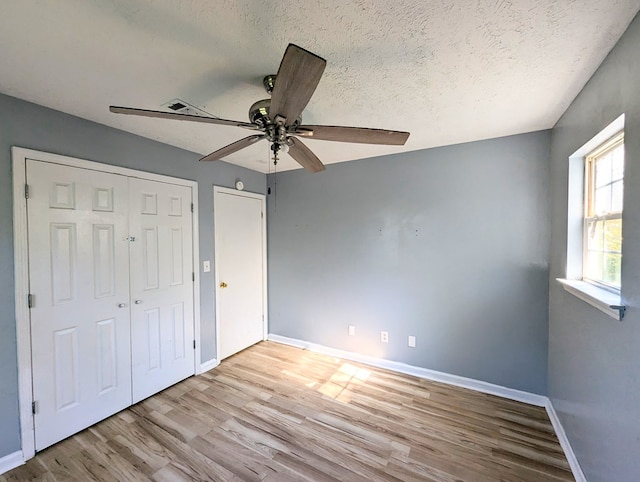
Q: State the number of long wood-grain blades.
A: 5